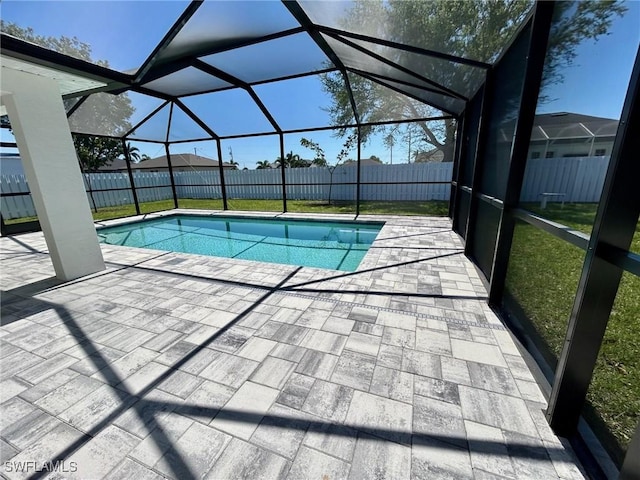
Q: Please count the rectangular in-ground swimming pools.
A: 1